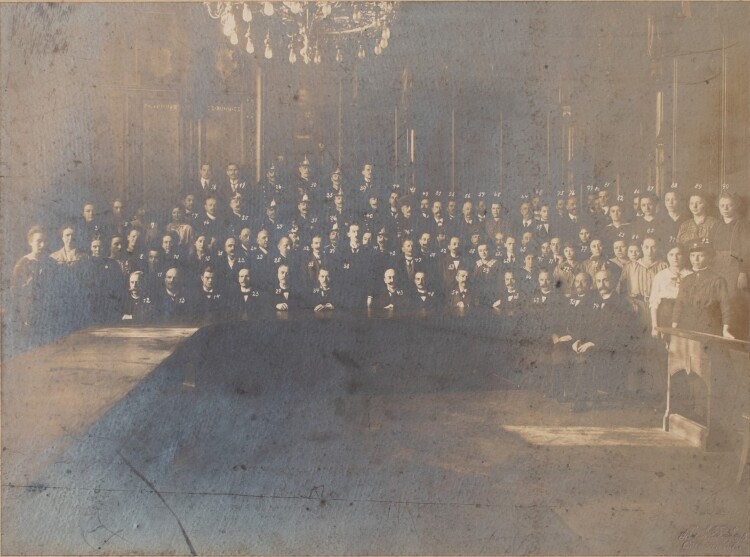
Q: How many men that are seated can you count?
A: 13